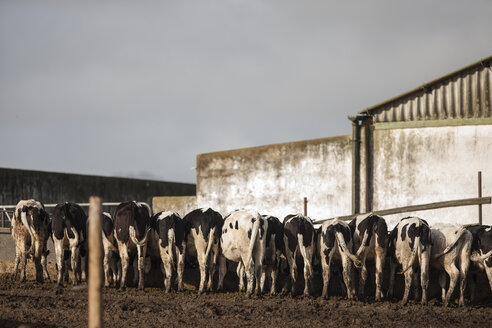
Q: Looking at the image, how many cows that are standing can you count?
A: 14